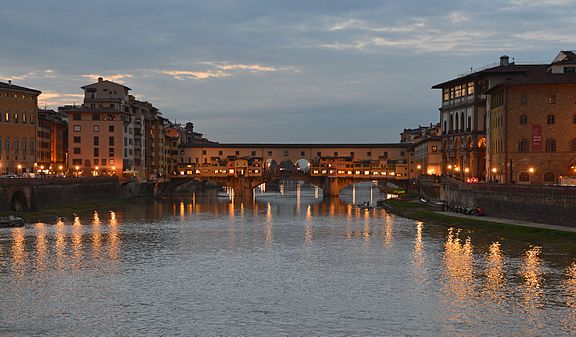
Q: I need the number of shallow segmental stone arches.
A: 3